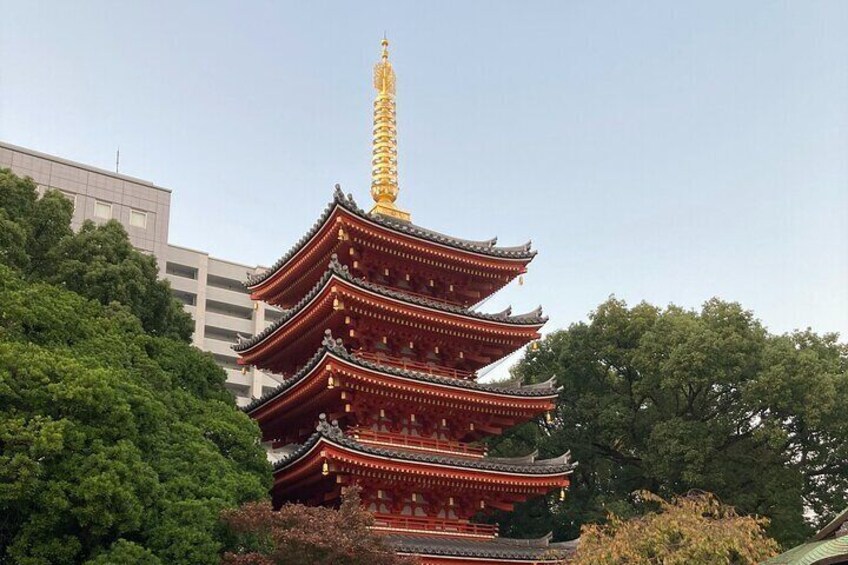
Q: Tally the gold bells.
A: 10